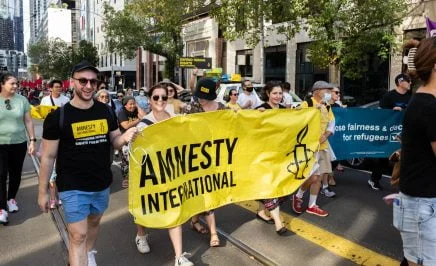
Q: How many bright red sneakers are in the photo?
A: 2